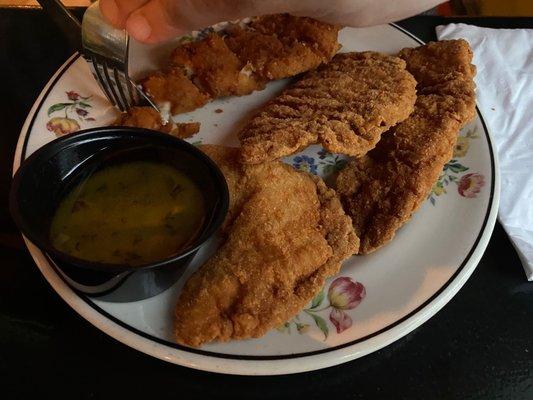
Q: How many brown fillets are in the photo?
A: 4